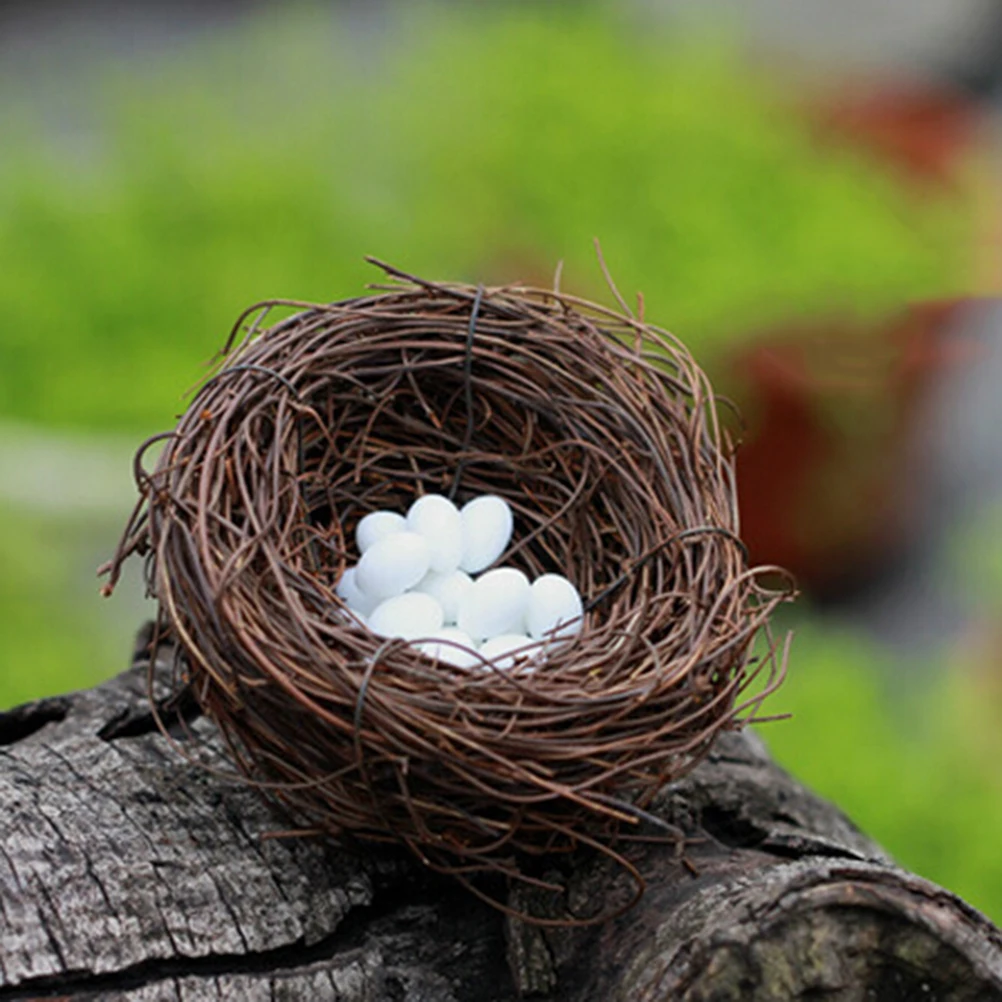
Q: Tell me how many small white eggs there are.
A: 11